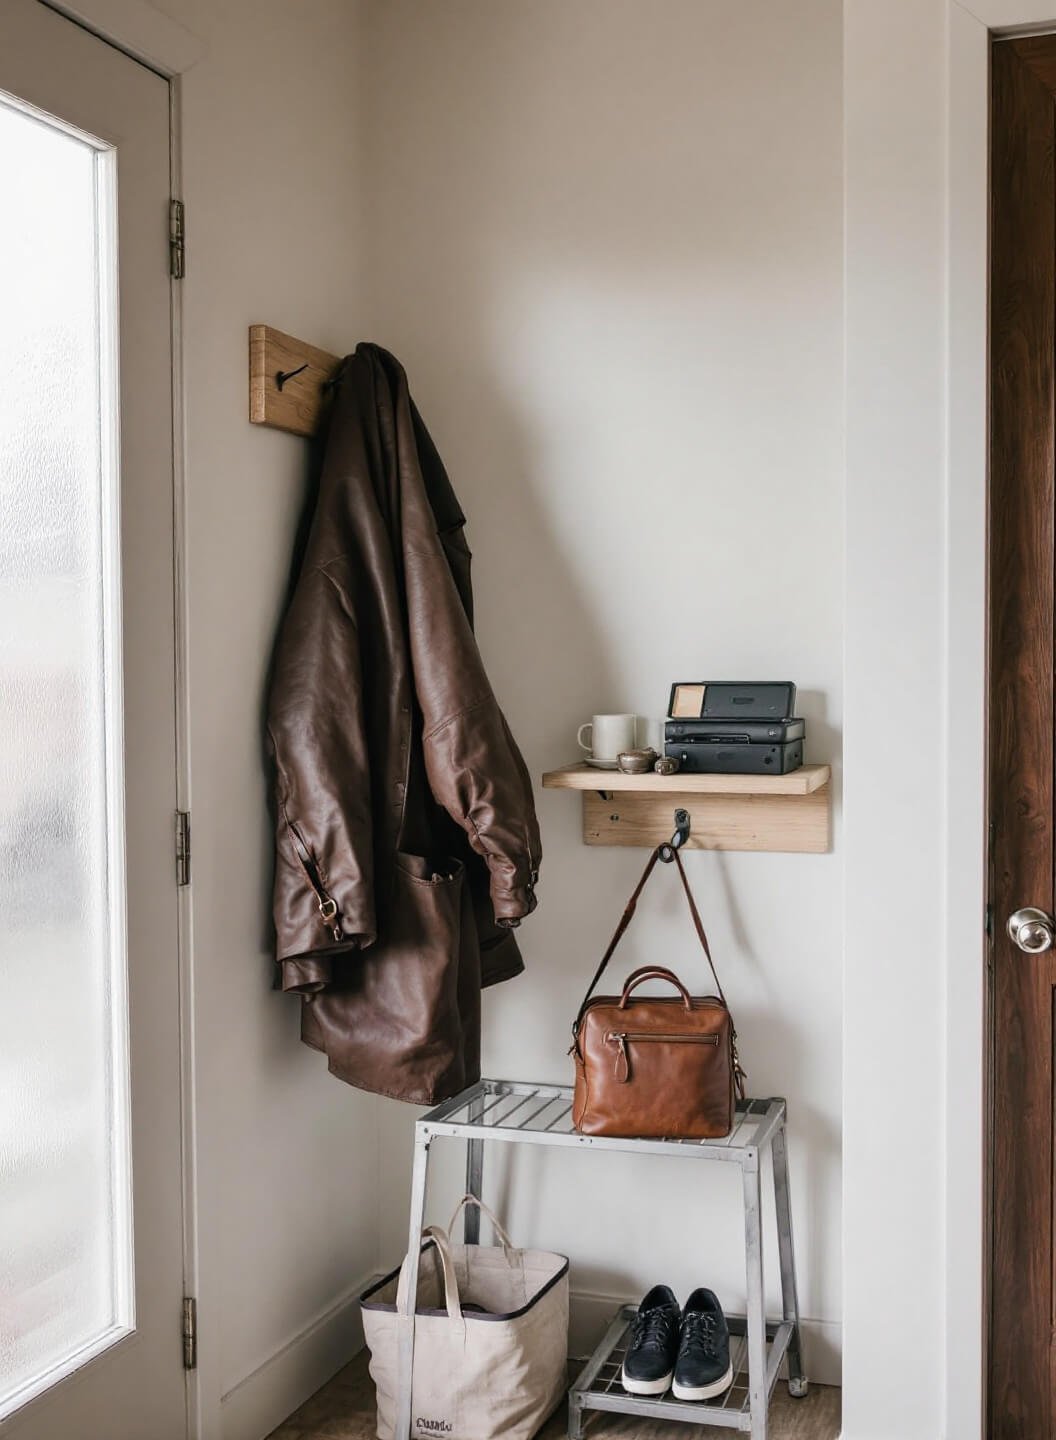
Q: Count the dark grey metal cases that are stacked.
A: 3